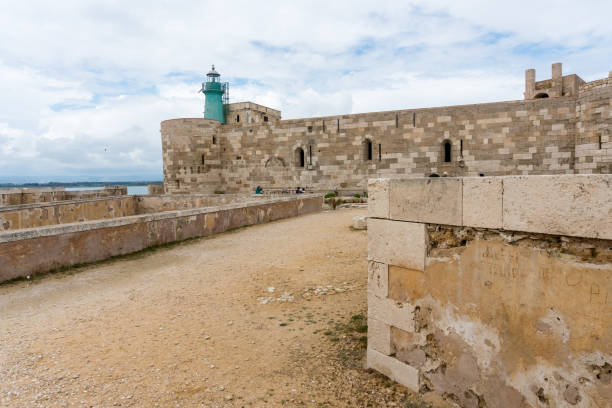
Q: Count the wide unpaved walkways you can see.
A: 1